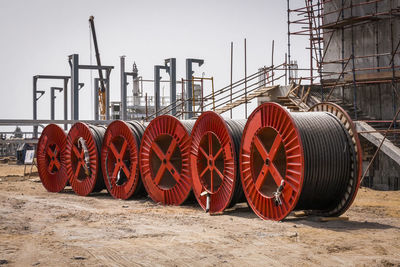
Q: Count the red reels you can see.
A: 6